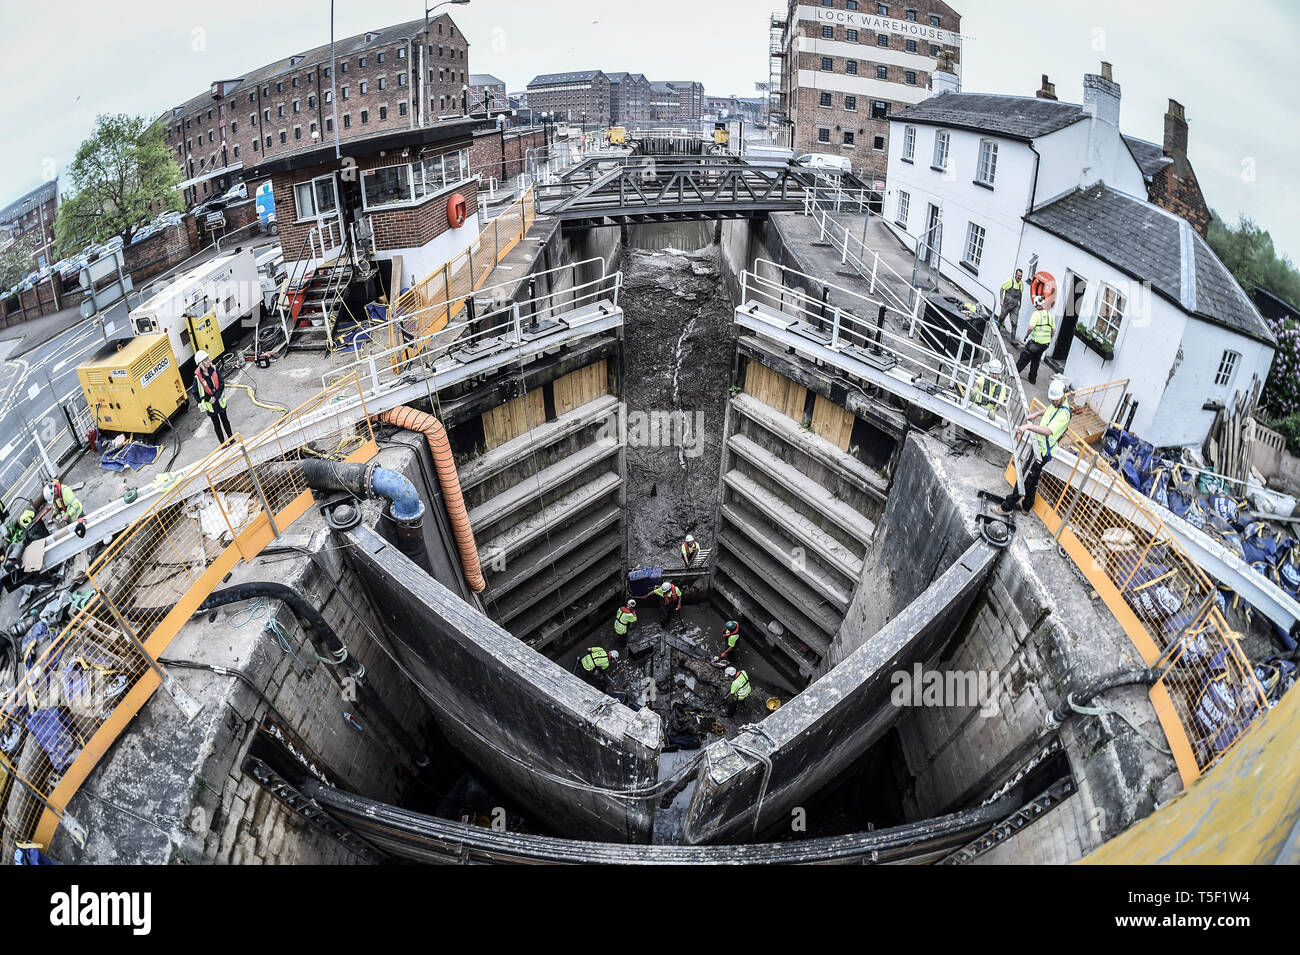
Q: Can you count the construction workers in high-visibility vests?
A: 12